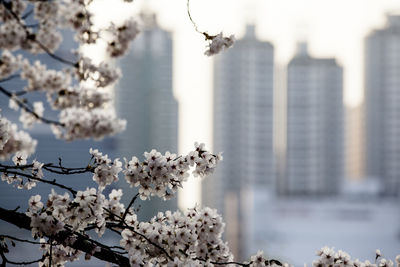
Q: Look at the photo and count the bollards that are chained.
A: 0